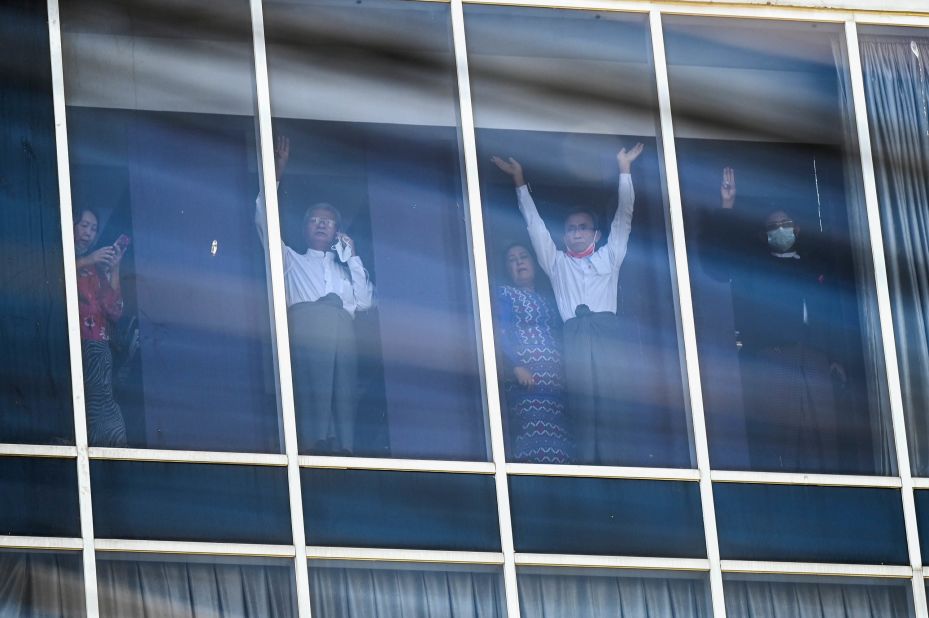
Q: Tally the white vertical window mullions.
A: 5